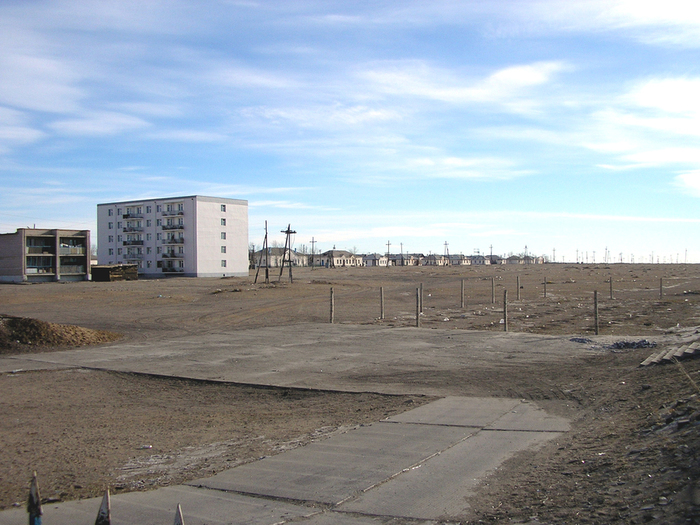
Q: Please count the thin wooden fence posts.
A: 12